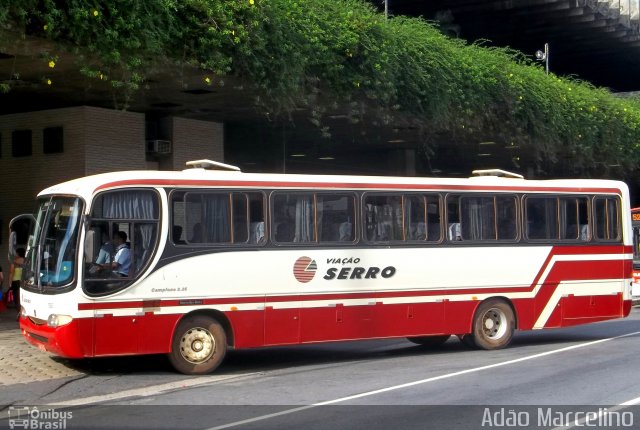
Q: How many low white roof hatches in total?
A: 2